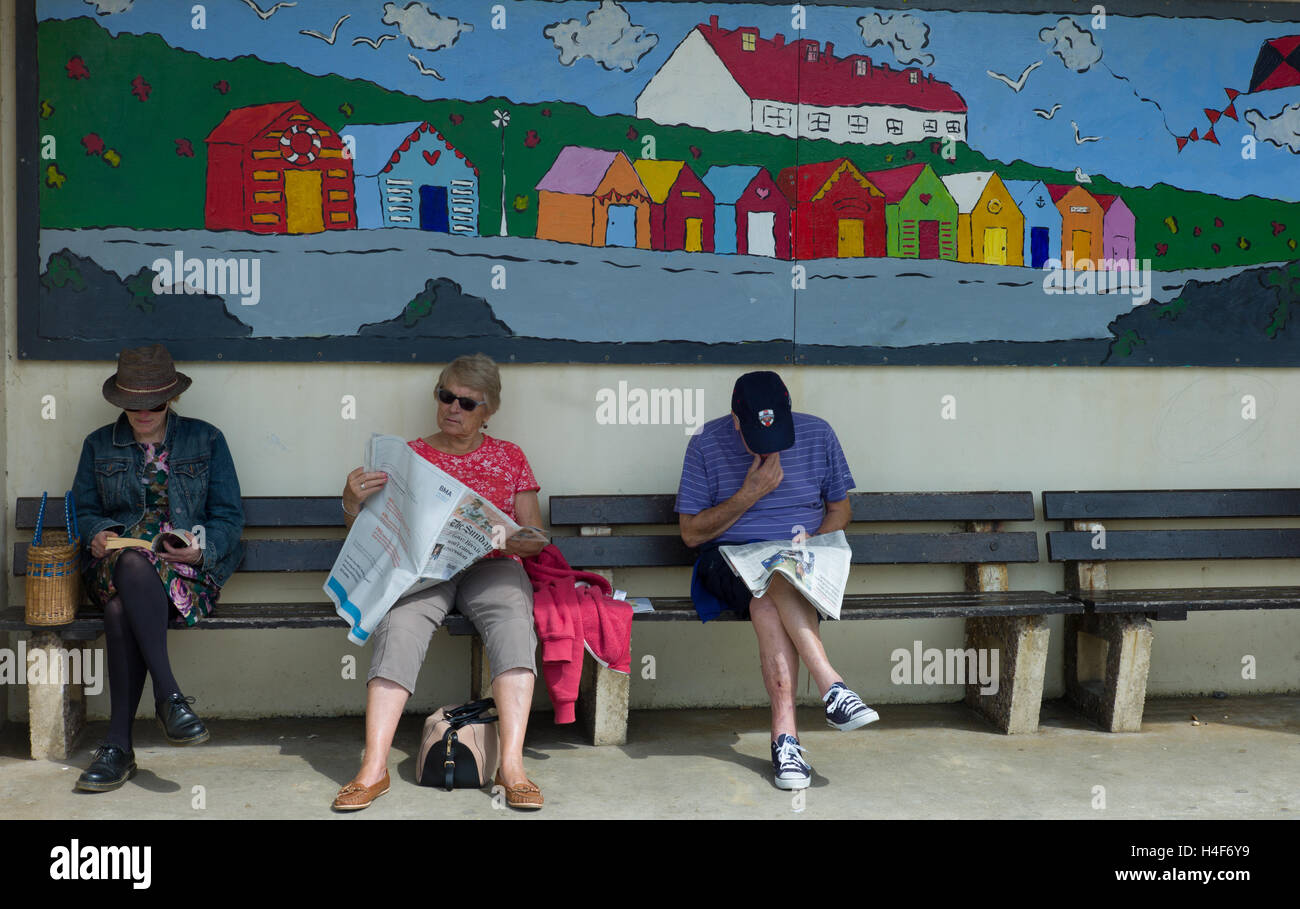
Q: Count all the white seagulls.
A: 8